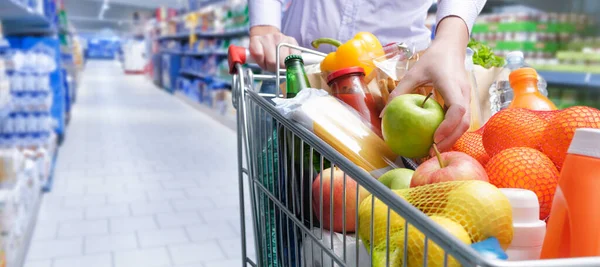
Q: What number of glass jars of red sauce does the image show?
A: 1